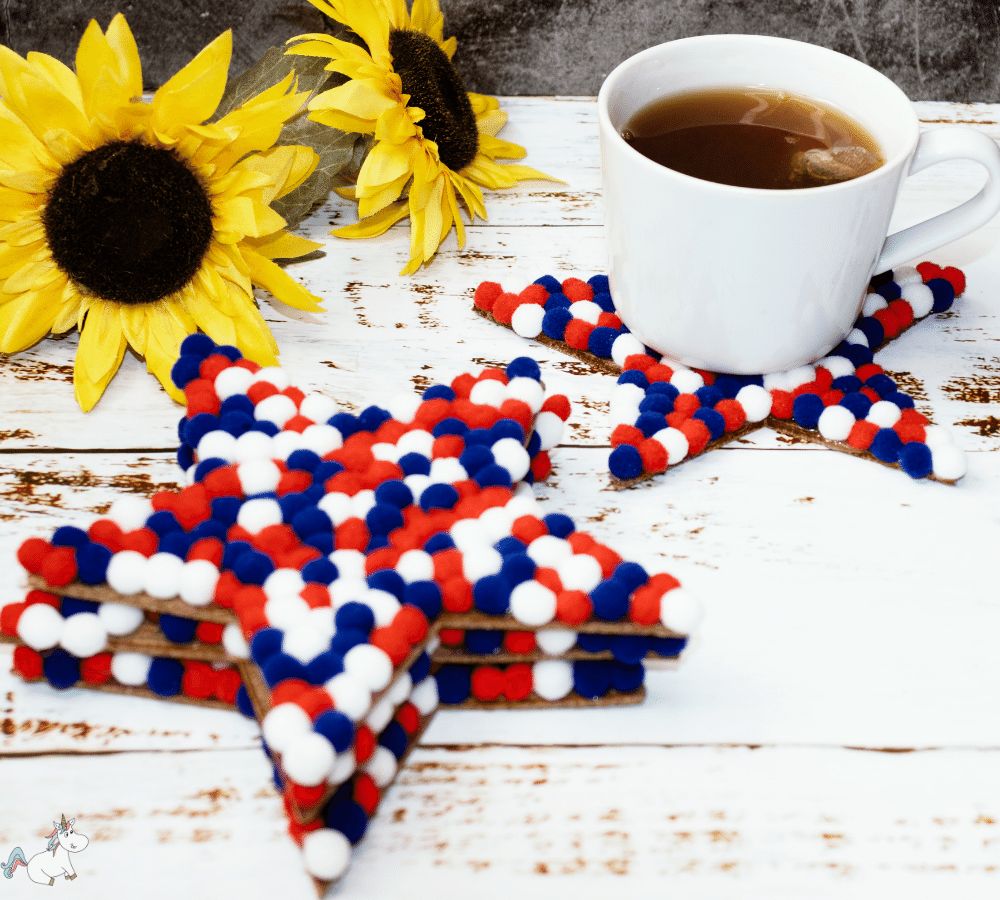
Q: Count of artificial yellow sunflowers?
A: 2